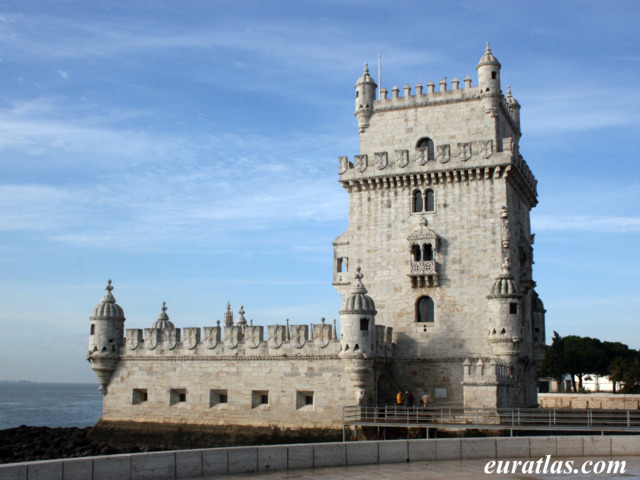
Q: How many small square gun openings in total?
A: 5